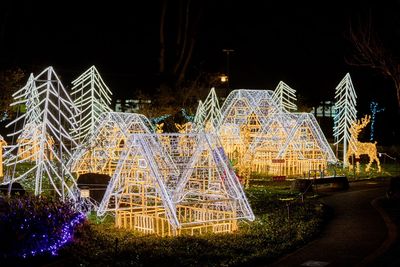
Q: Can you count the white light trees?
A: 7